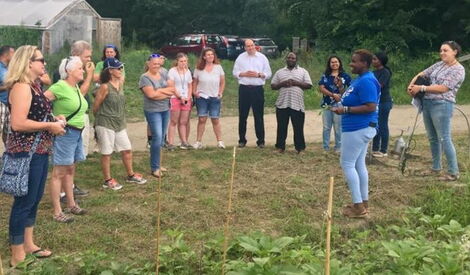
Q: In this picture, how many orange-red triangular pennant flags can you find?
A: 0